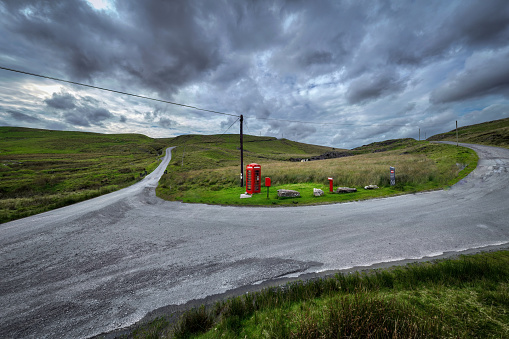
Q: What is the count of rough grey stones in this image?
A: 4